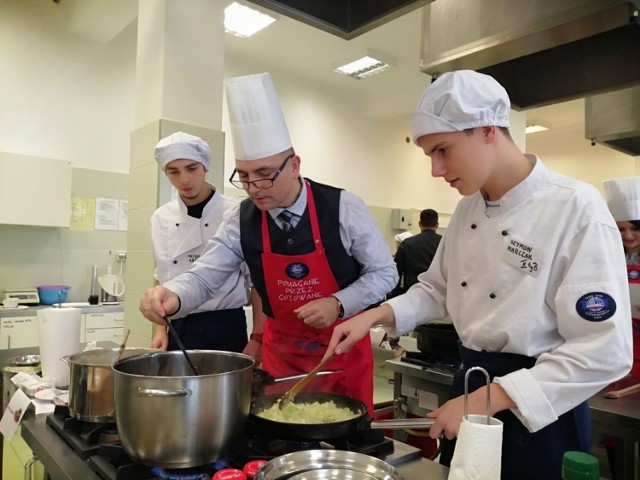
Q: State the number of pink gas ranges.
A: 0